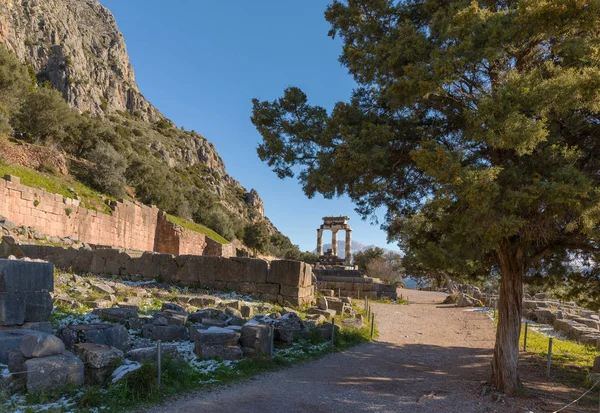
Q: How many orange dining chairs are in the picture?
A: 0